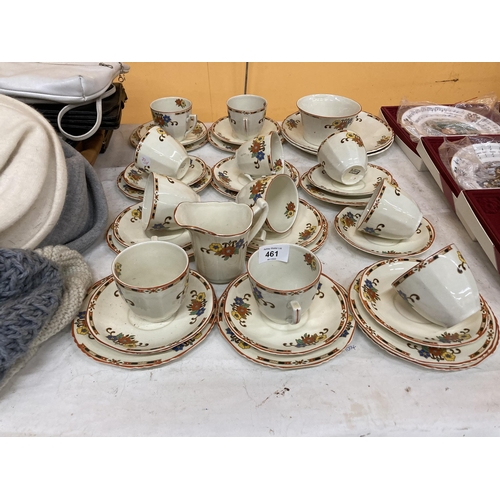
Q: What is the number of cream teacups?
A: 11